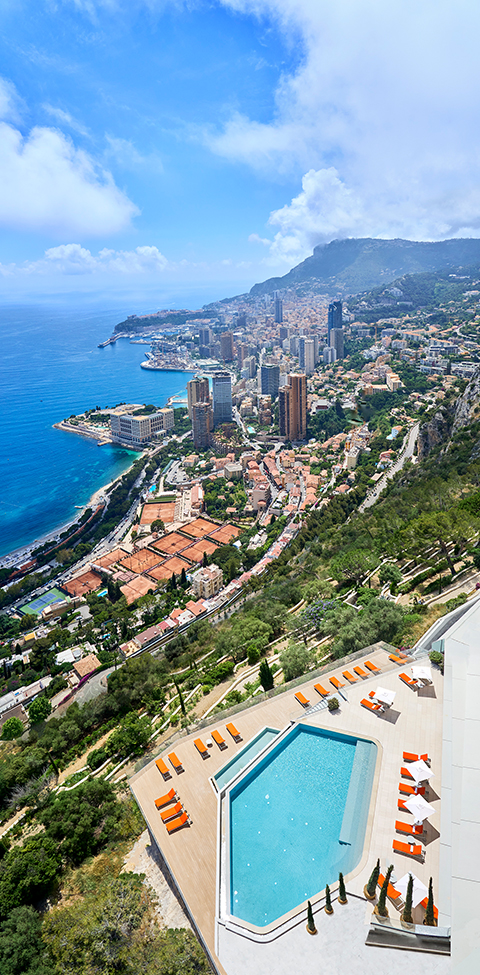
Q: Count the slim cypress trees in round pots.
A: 7